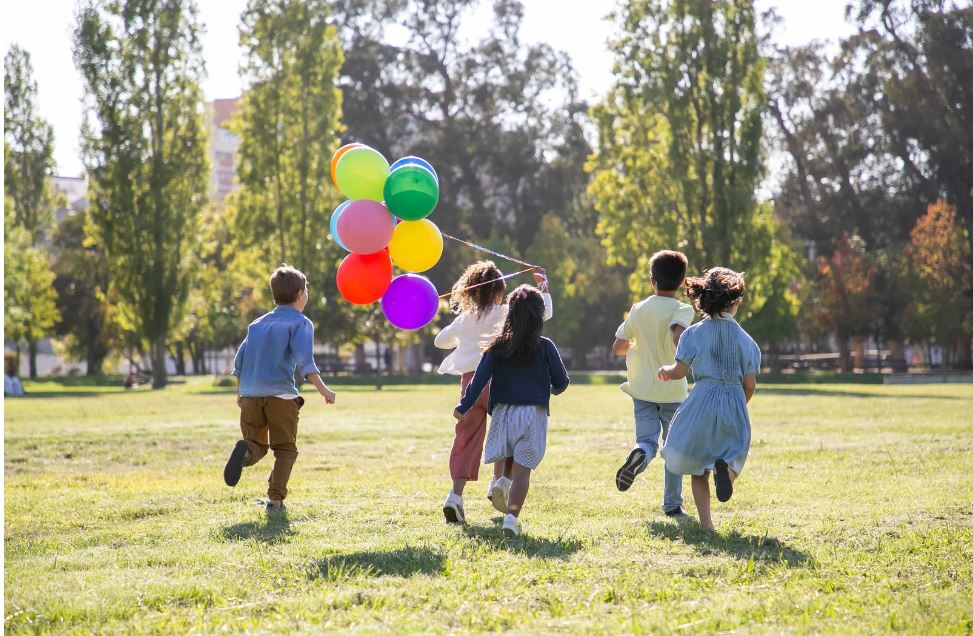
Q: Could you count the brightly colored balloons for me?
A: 9